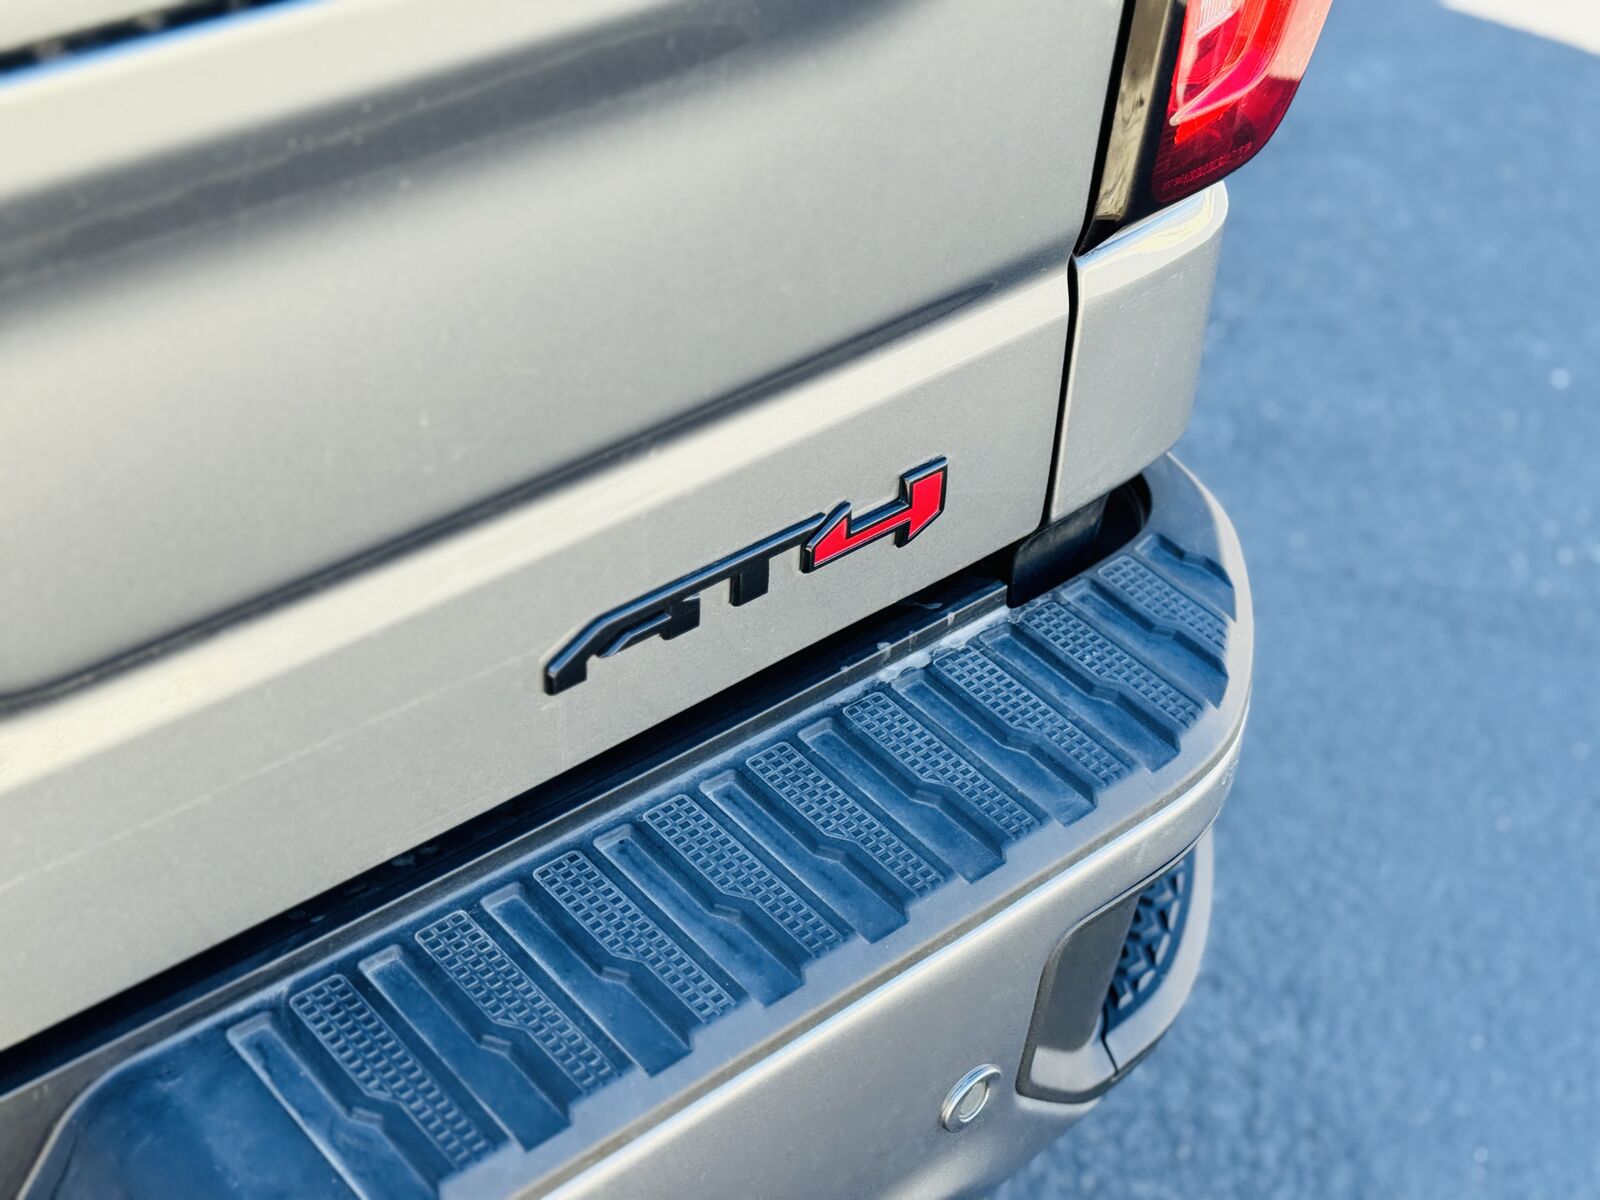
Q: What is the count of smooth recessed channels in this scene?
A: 10